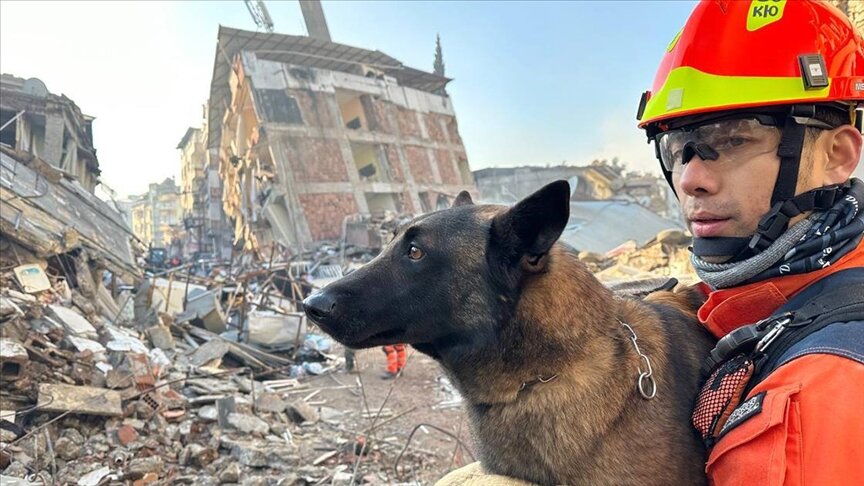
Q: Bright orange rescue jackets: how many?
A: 1